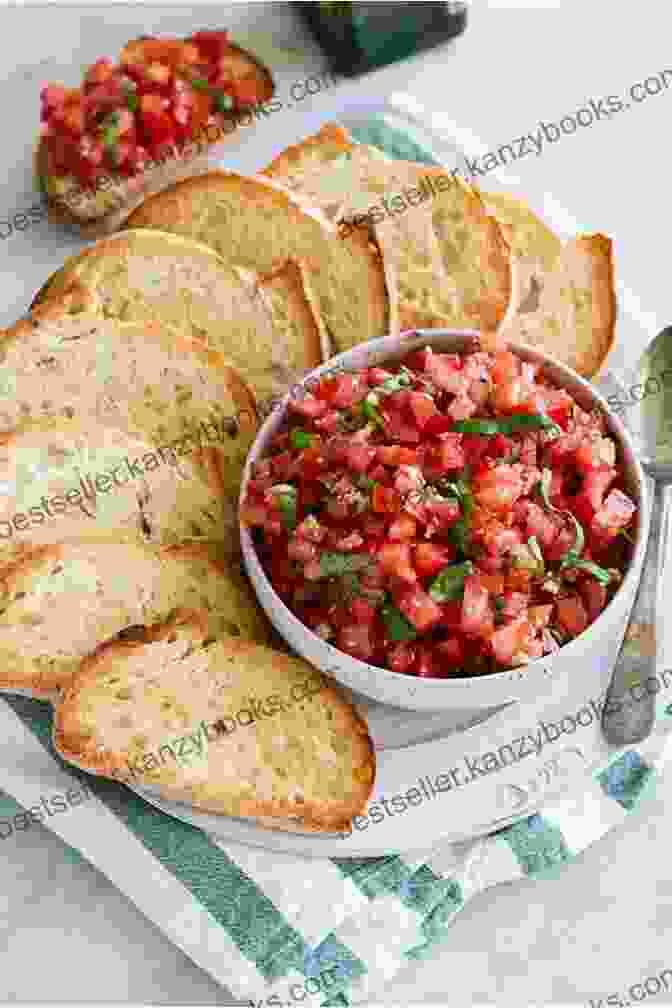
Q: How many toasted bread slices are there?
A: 9